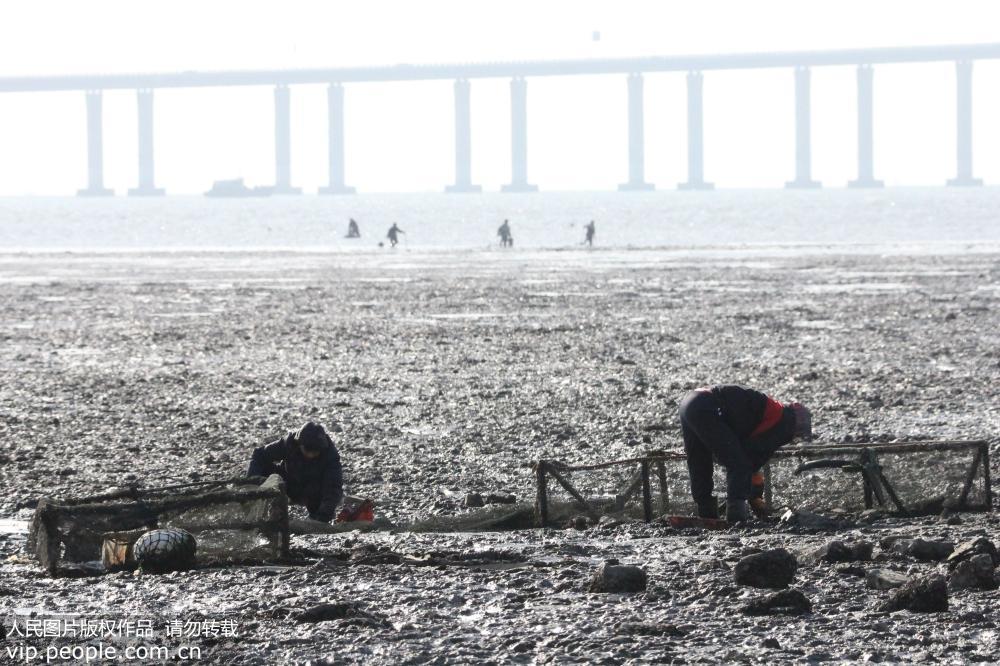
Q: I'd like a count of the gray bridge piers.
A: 11